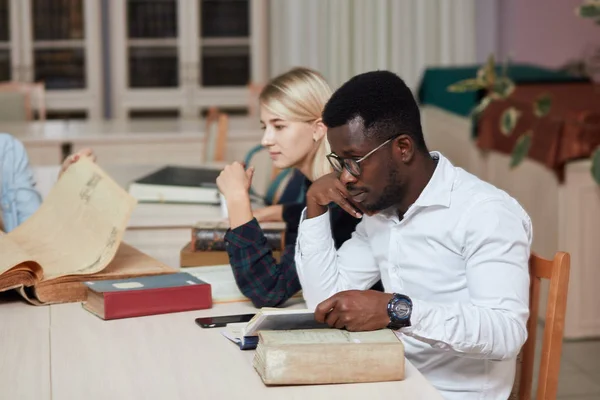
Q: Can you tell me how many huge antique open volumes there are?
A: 1